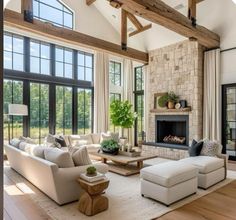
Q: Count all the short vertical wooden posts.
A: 3